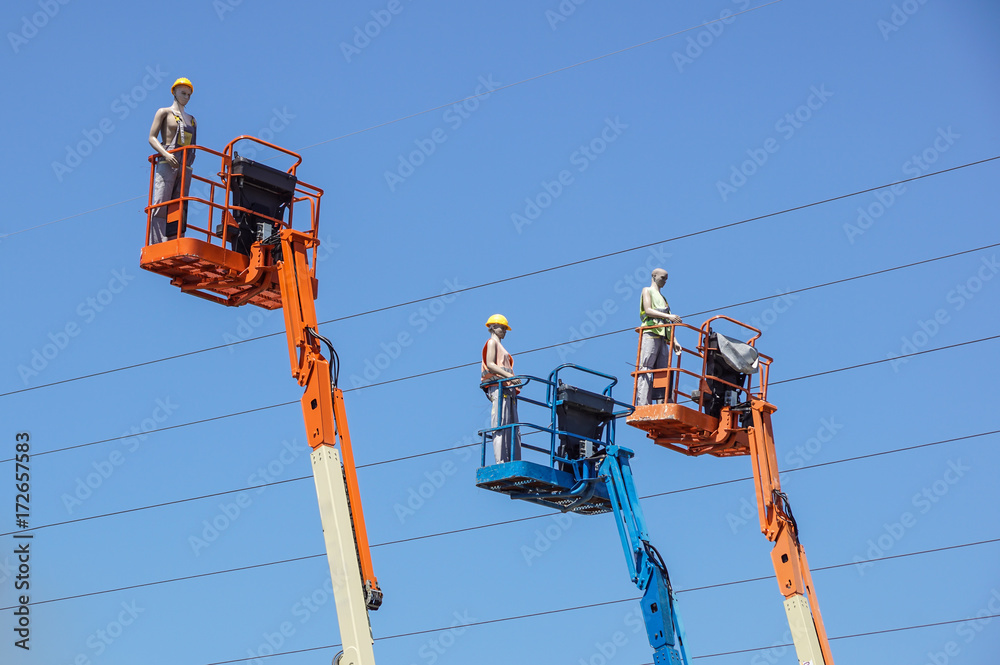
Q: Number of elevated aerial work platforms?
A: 3